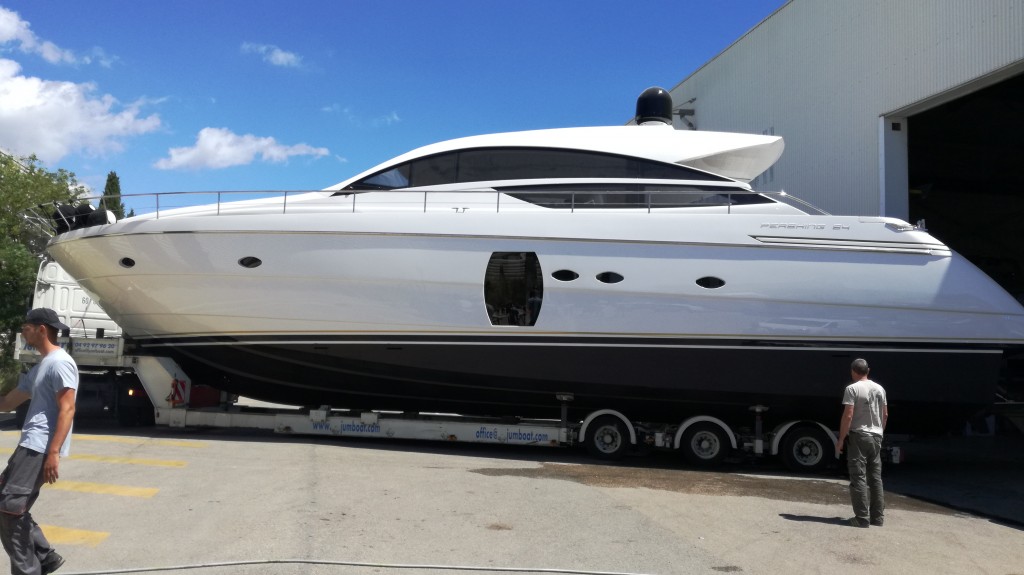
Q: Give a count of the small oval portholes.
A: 5